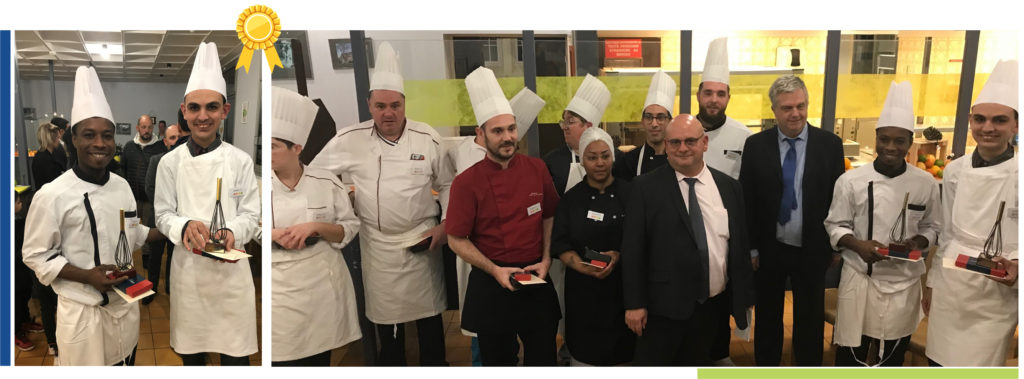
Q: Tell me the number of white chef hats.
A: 11